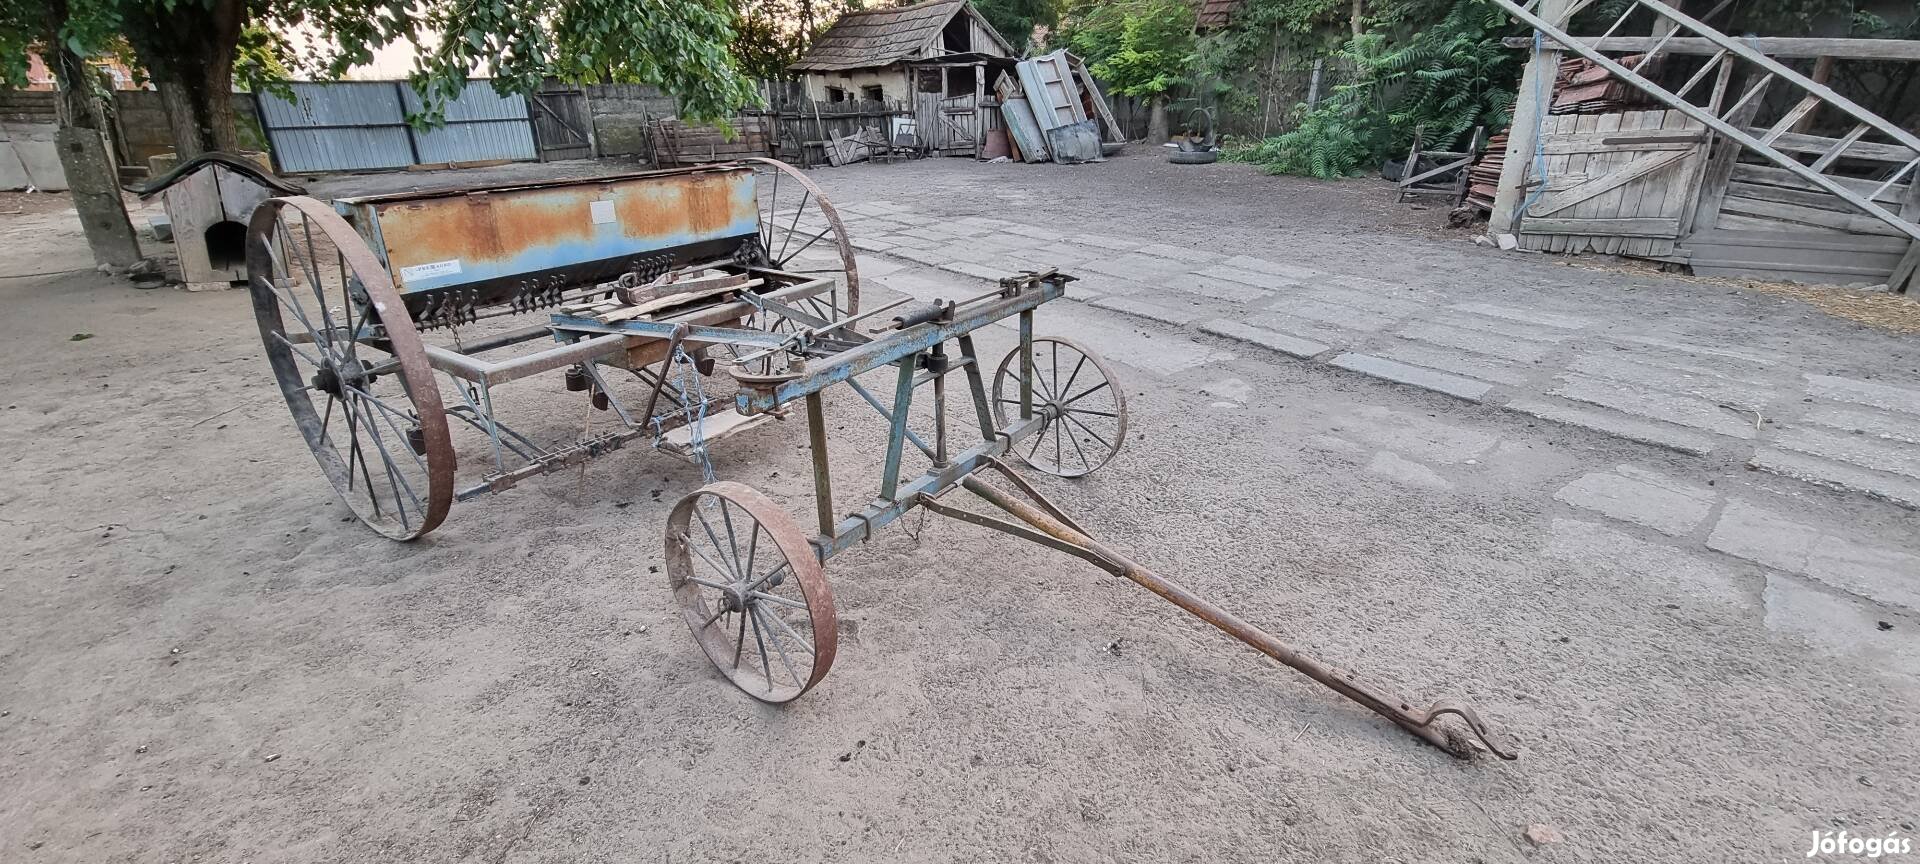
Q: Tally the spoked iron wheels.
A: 4